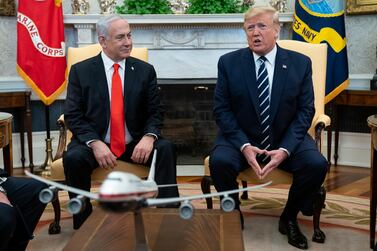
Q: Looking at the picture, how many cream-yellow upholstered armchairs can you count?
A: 2